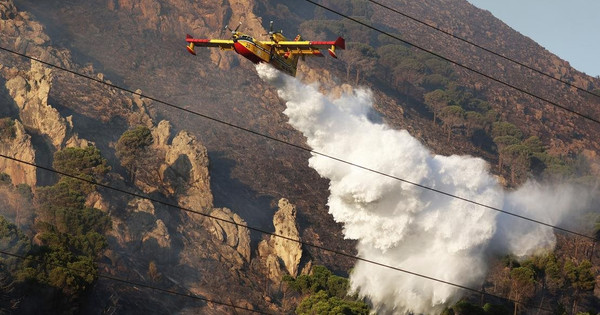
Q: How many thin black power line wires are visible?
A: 5